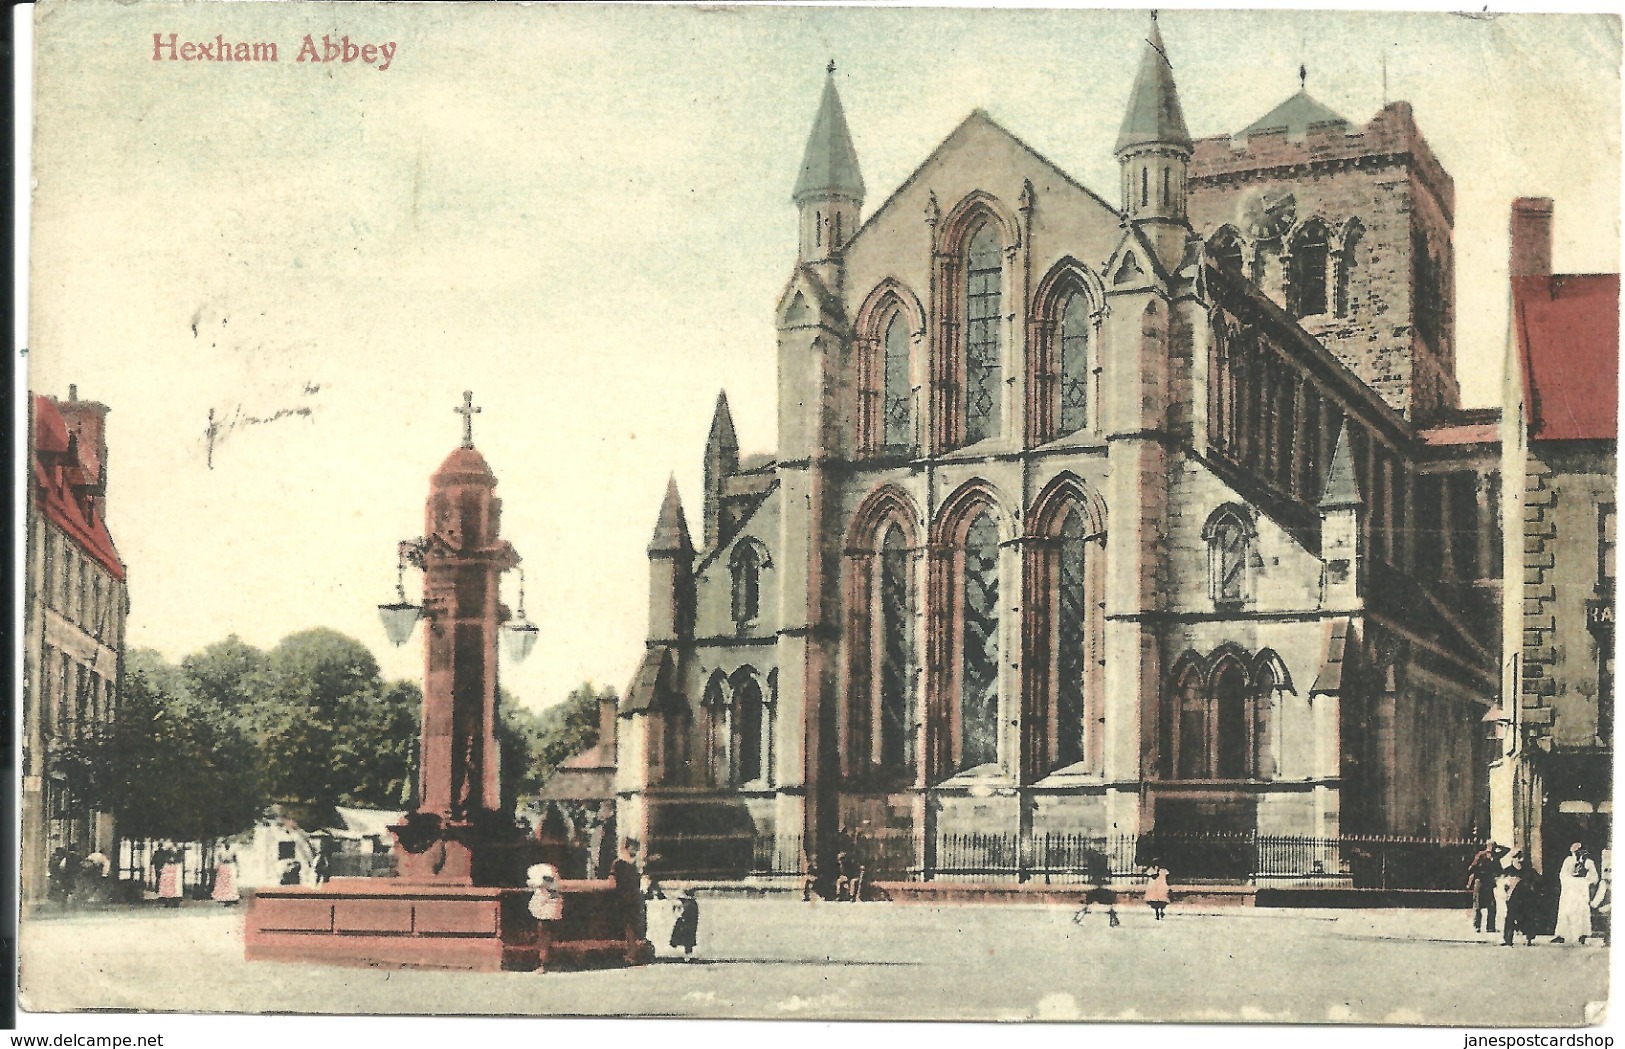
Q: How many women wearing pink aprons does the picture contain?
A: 2